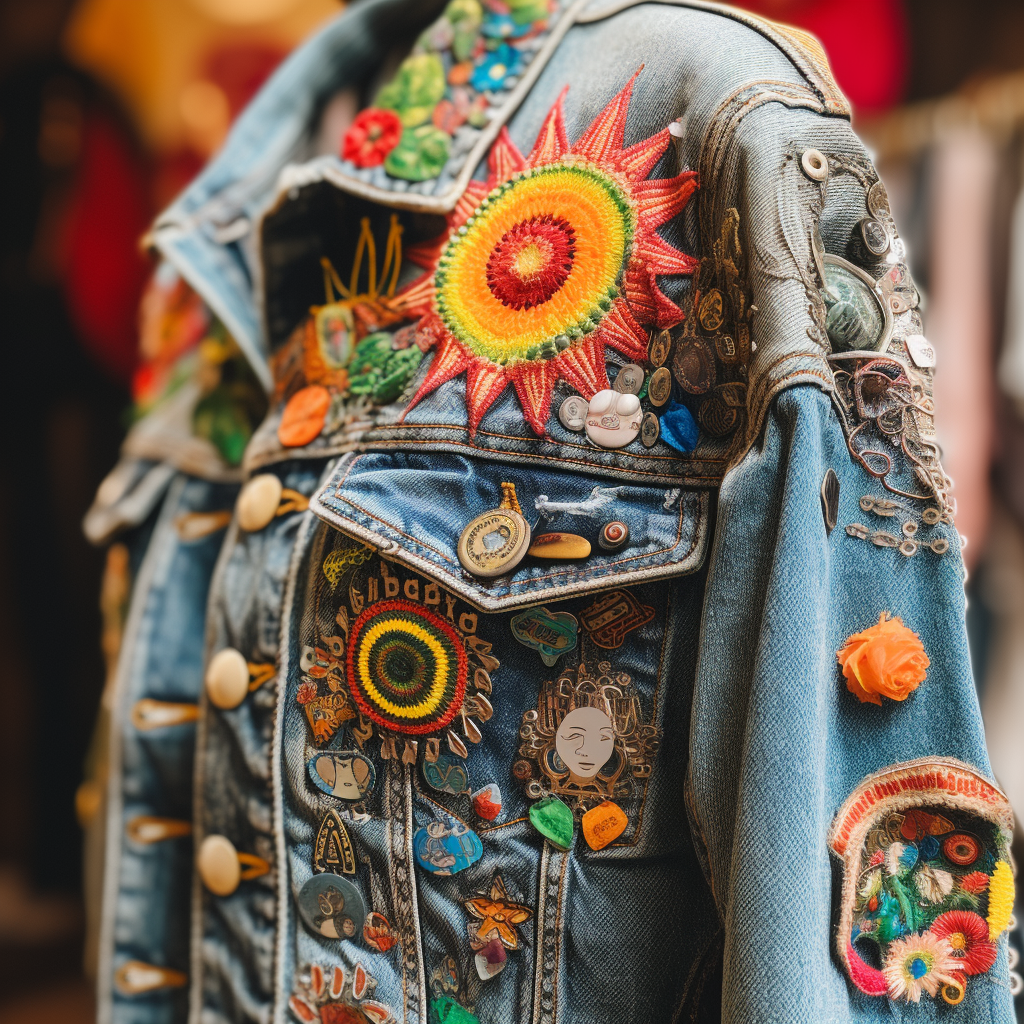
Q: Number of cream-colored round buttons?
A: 3